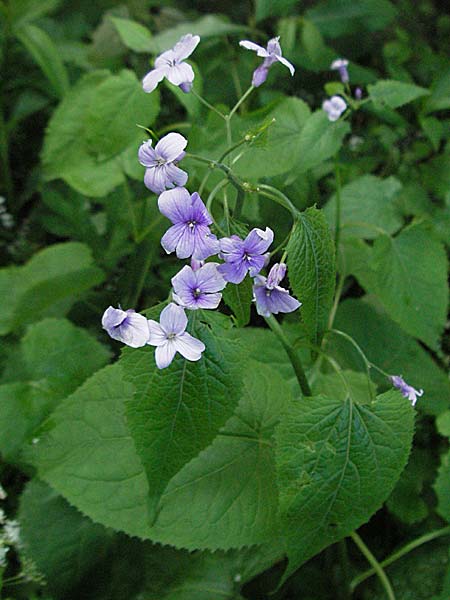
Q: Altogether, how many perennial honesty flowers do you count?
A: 12